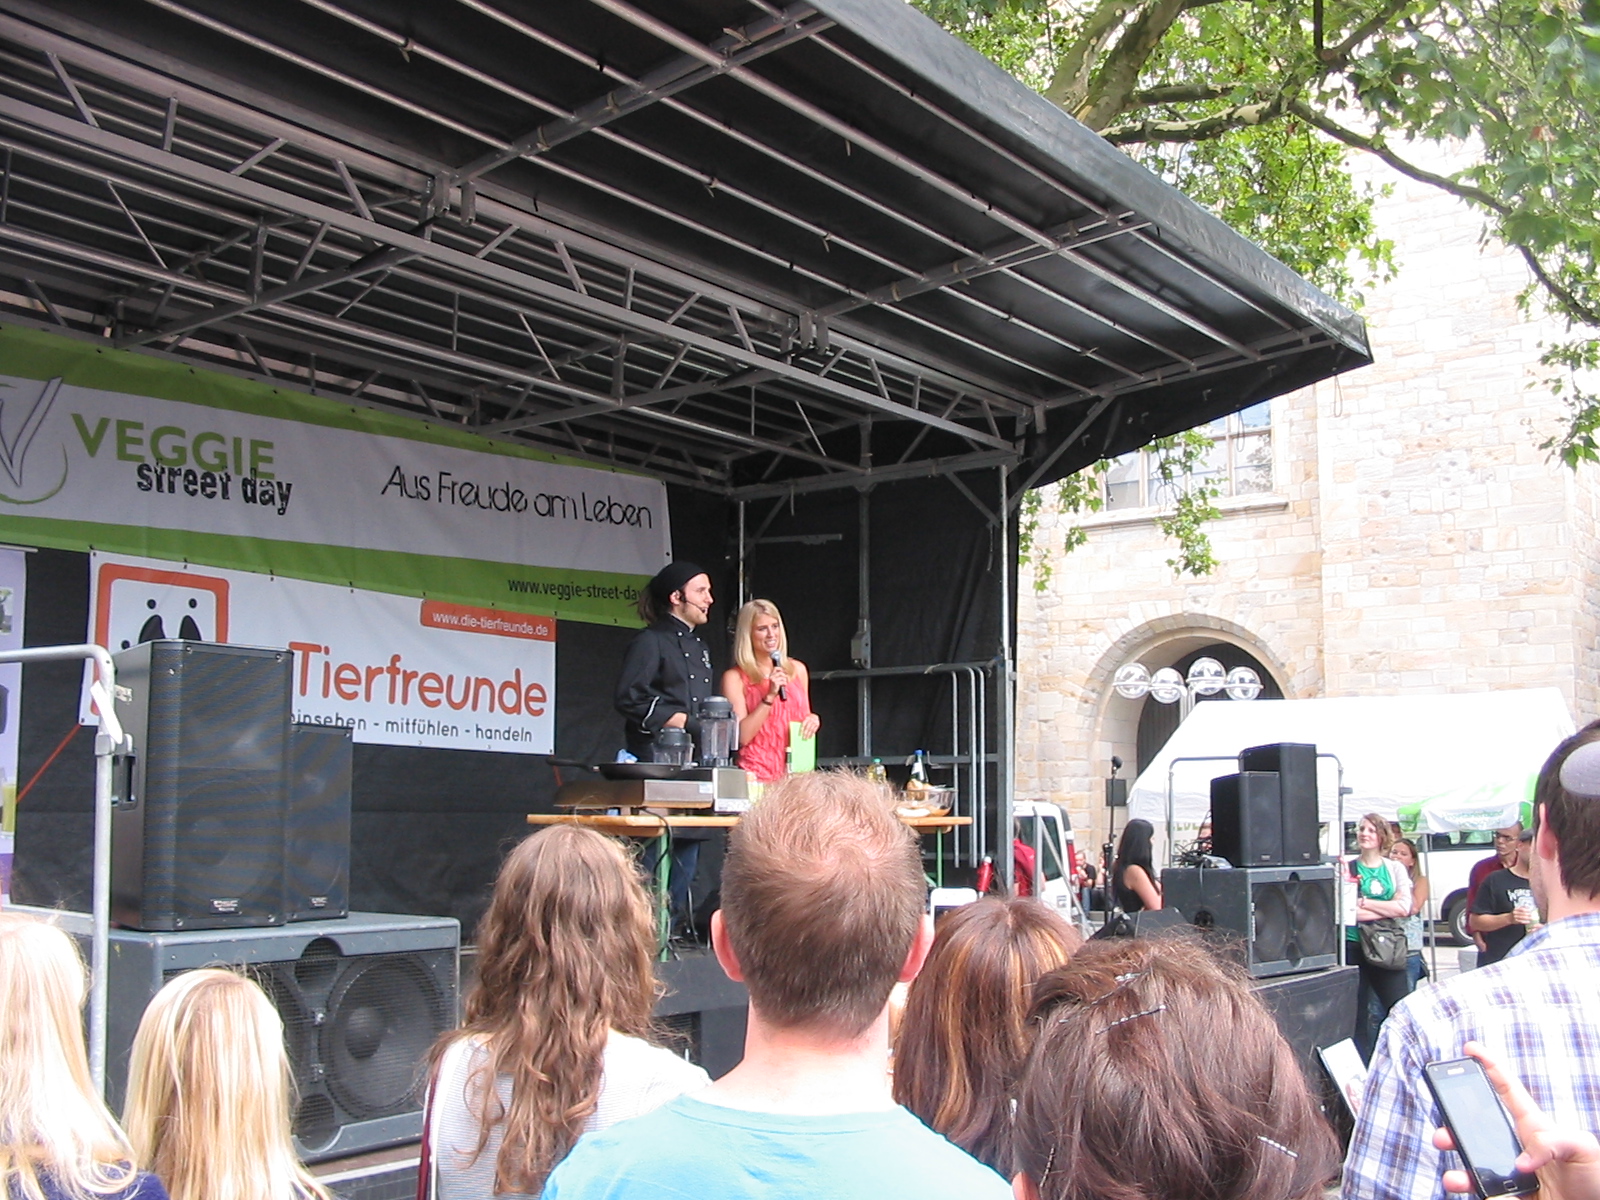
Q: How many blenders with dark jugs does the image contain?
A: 2